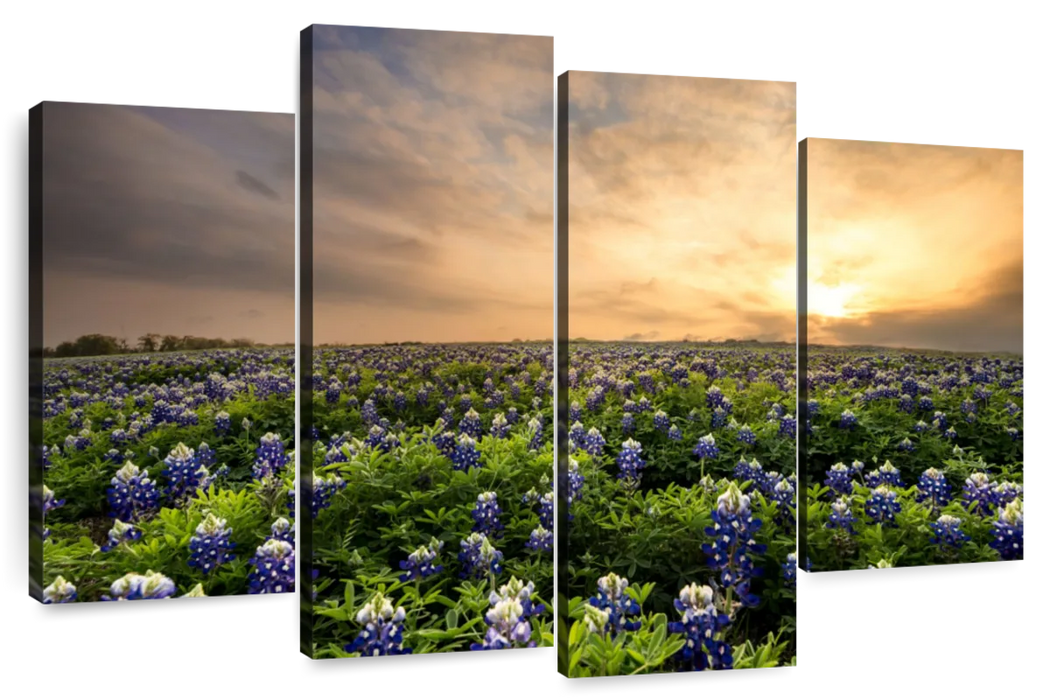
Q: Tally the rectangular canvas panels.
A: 4